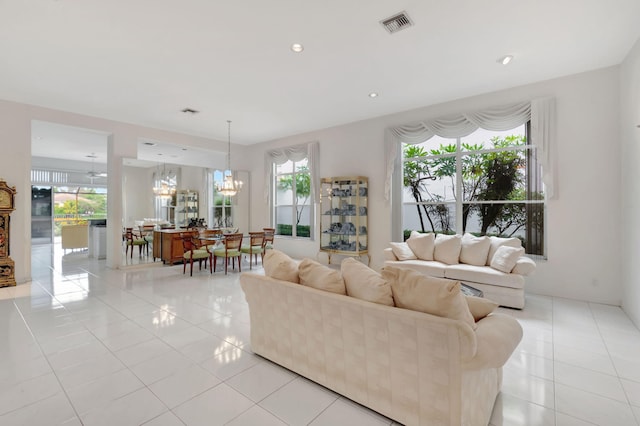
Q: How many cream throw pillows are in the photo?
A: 11